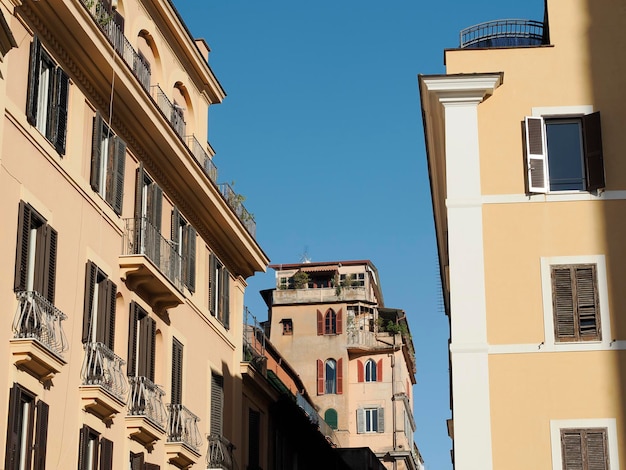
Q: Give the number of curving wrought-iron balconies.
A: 5